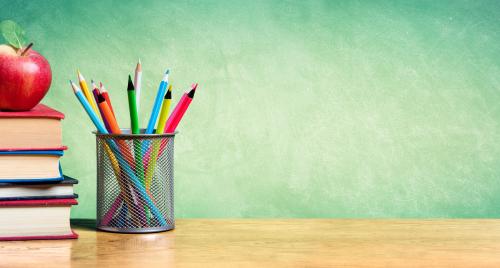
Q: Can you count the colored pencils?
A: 11